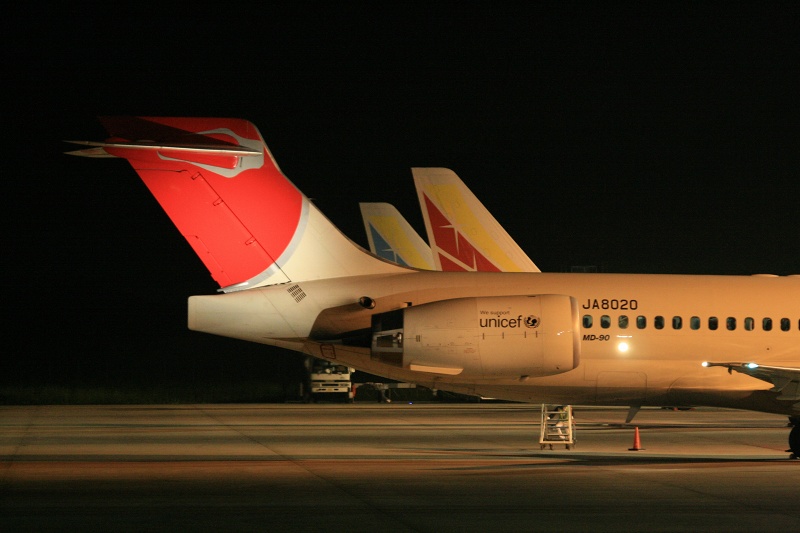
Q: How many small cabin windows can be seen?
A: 12